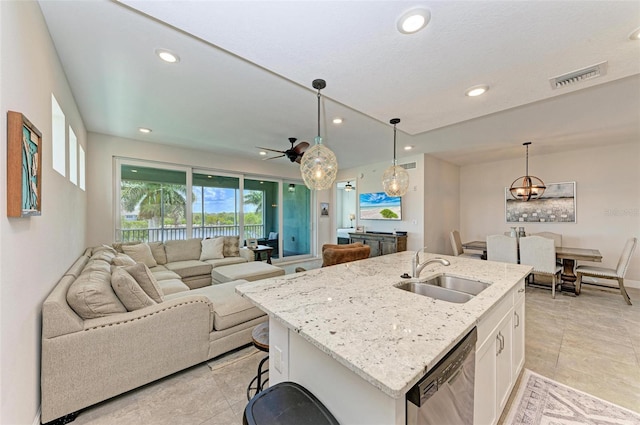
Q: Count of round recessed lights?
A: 8